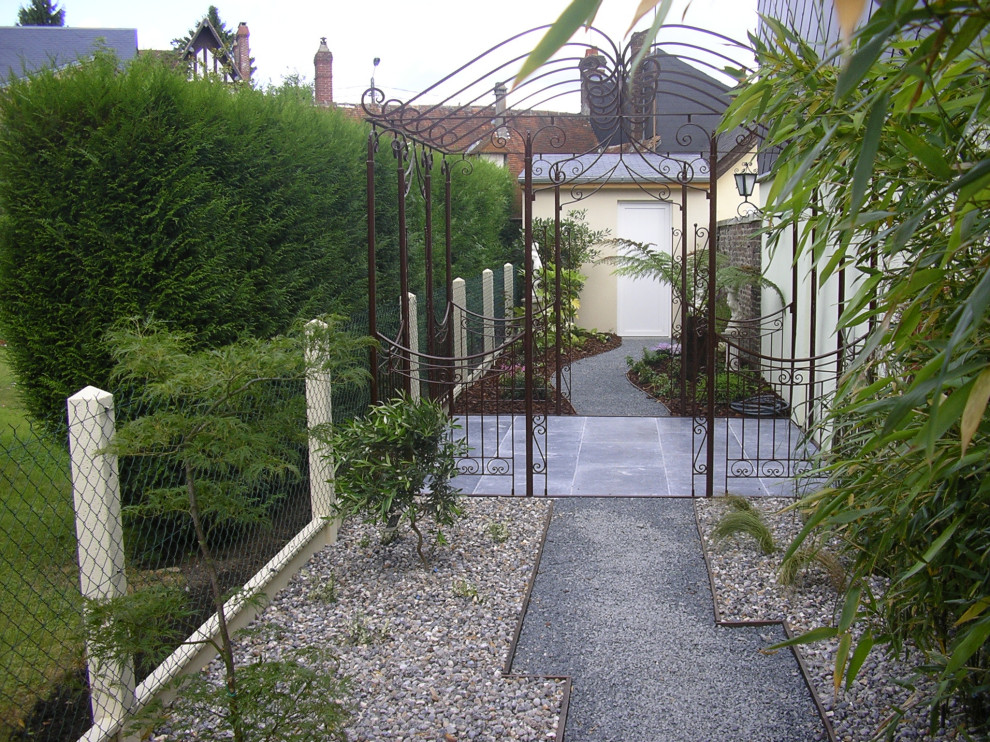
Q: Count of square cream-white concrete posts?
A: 6